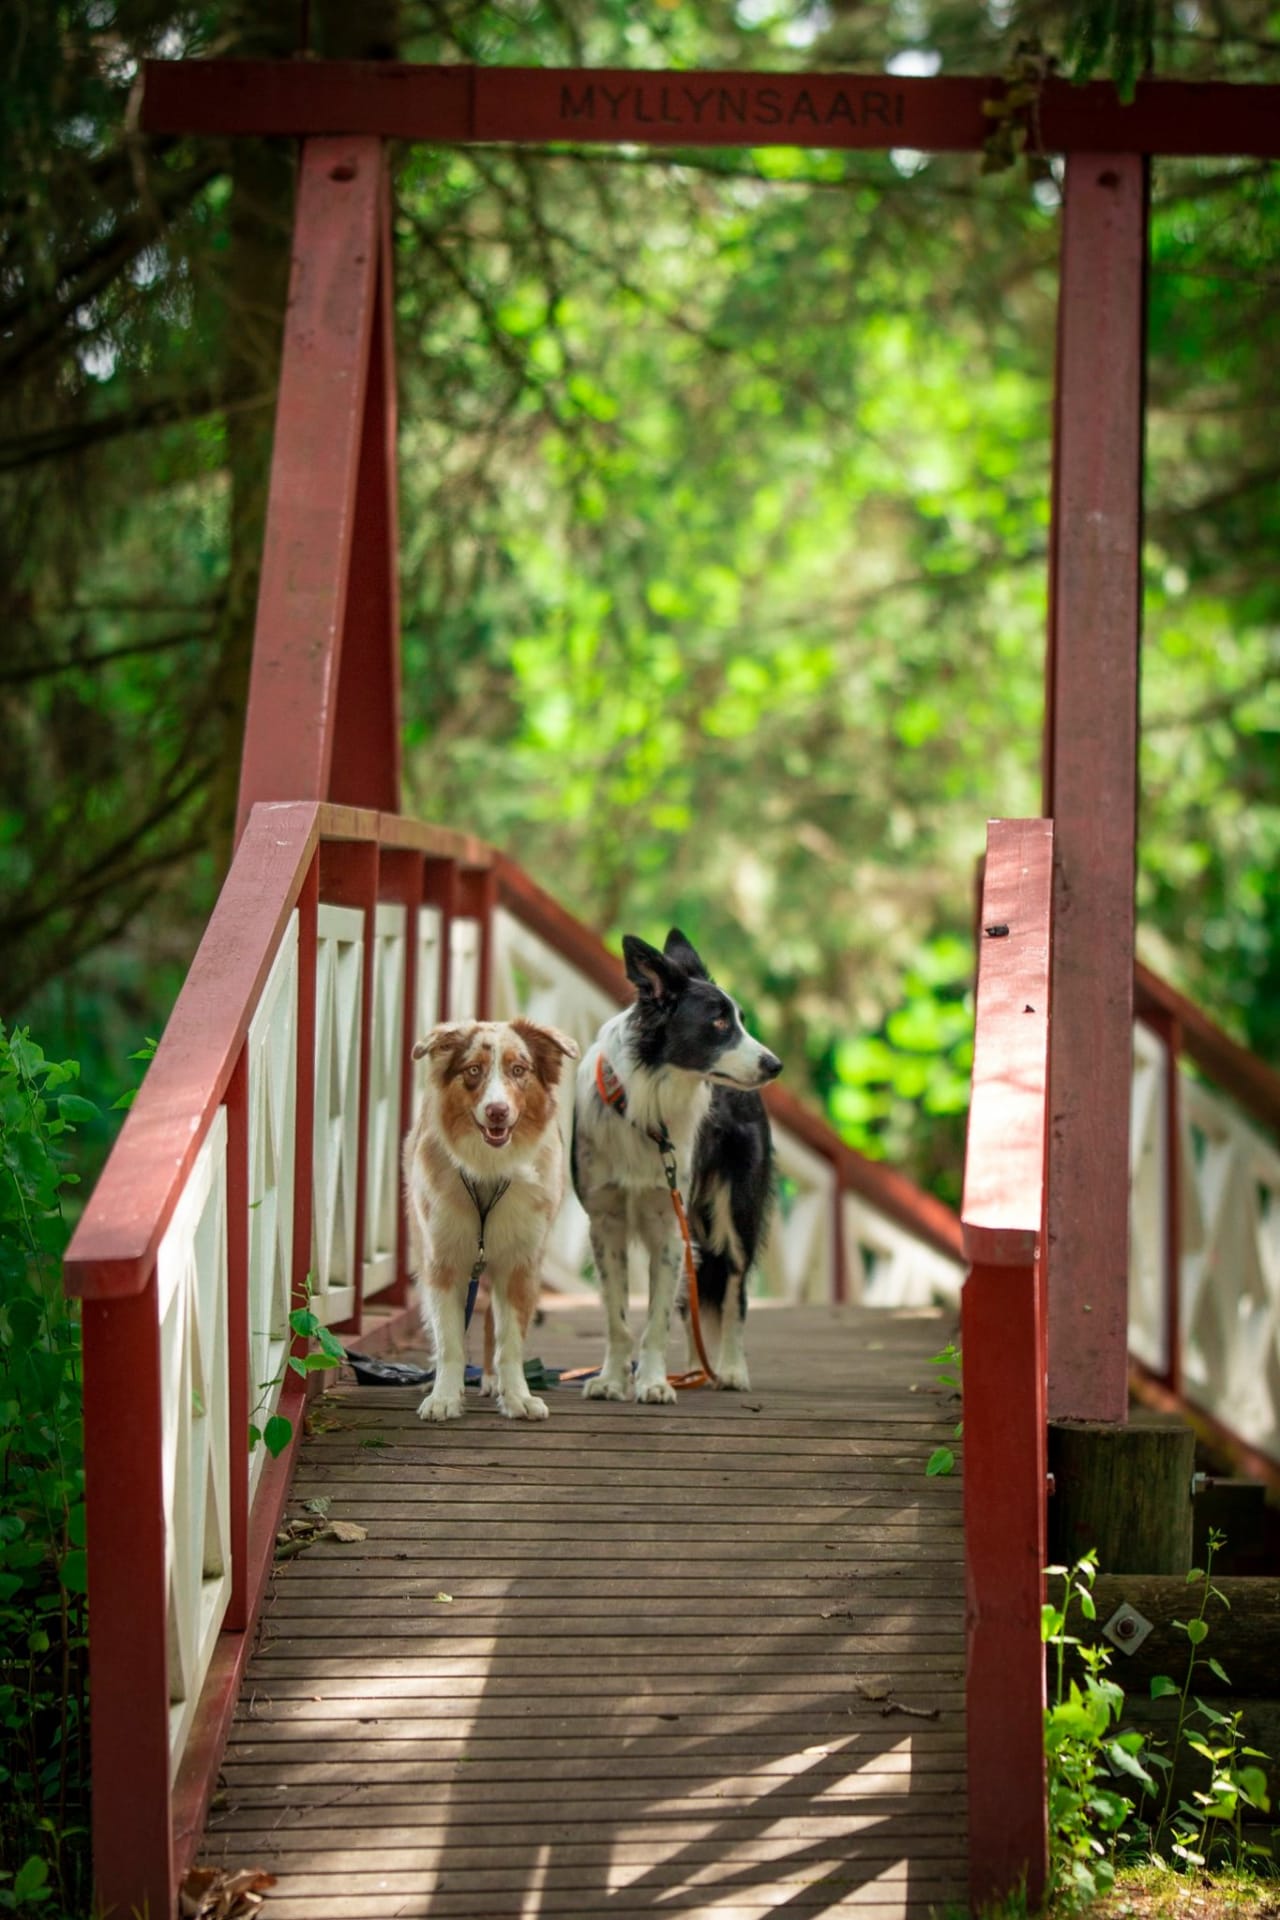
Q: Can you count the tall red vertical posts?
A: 2